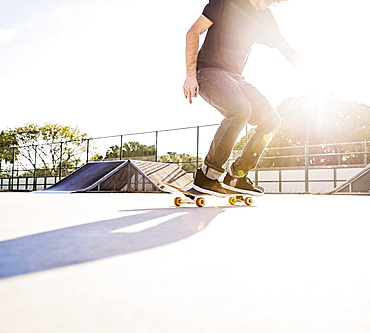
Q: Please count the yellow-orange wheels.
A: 4